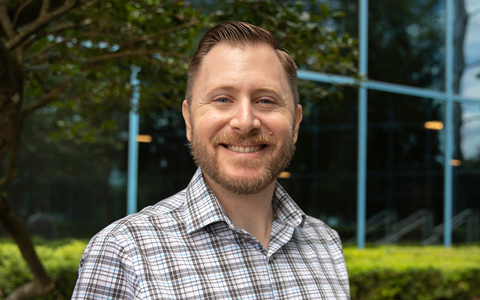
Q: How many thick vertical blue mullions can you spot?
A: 3